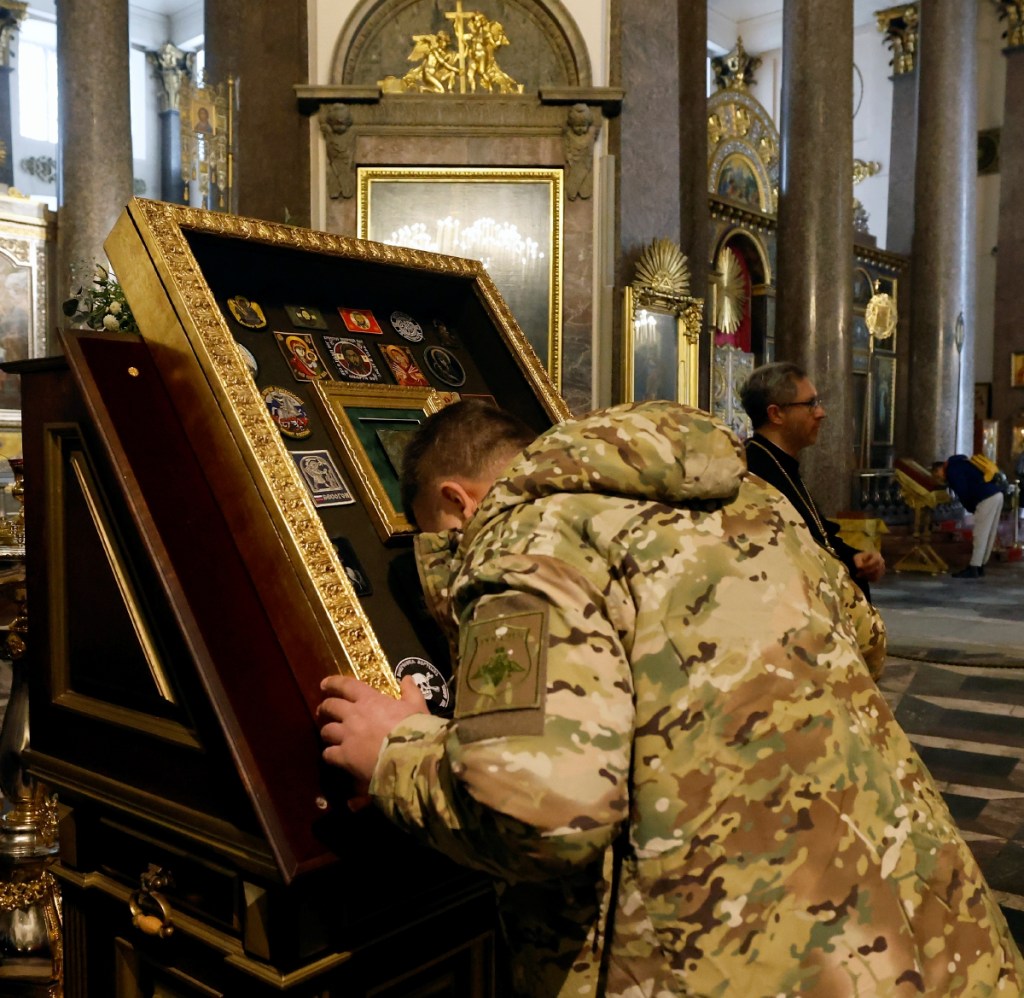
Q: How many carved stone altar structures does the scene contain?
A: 1